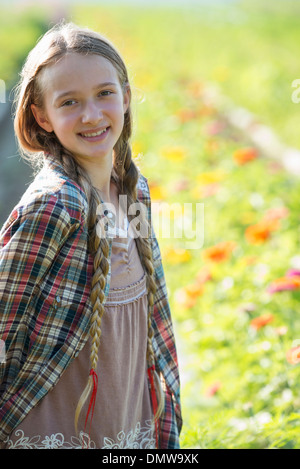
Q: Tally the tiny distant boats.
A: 0